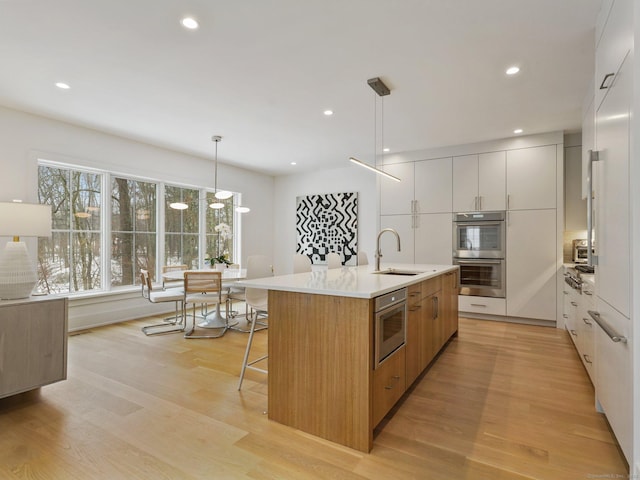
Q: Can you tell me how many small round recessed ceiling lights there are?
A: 7